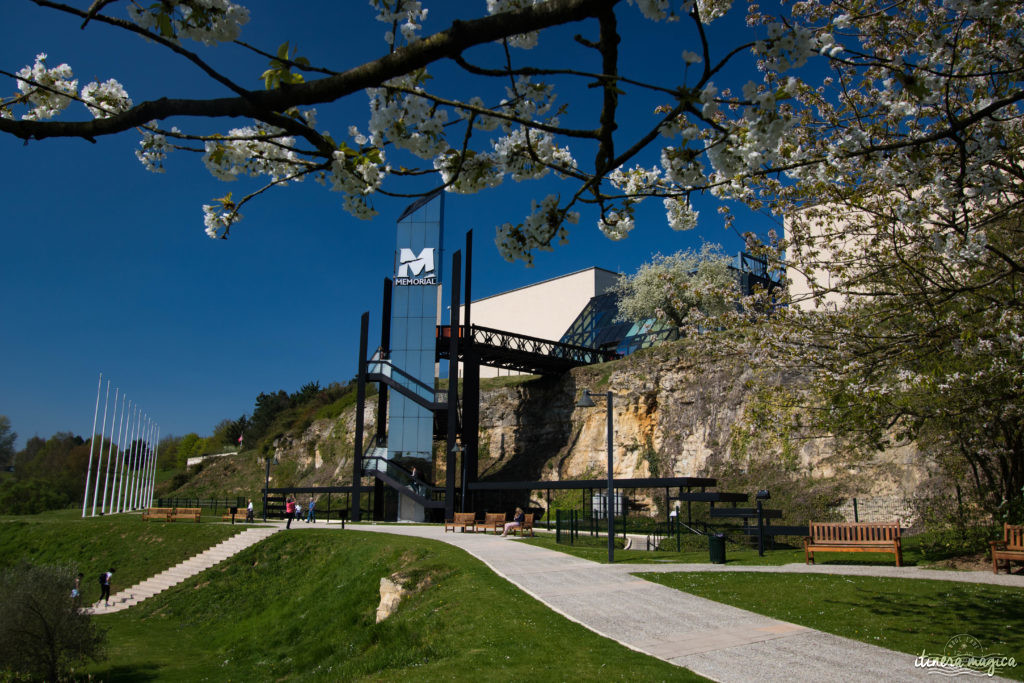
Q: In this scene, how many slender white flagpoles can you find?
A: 12